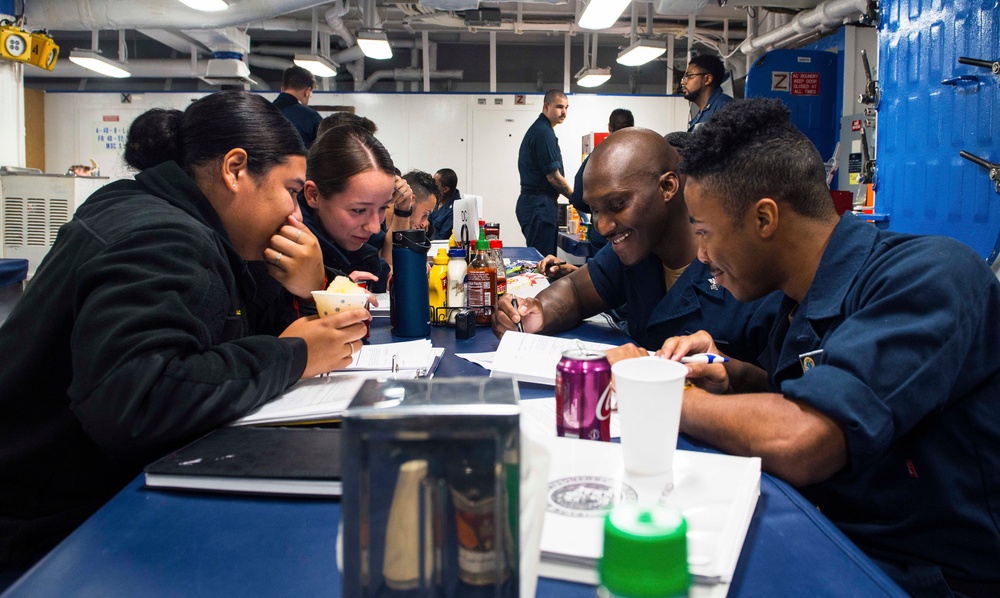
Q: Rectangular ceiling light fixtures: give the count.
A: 7